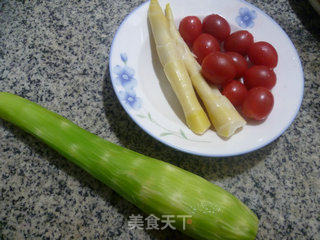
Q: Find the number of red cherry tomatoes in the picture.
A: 10